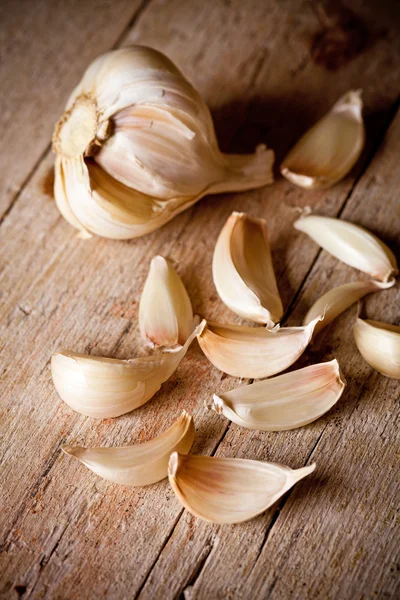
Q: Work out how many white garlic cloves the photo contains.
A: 11